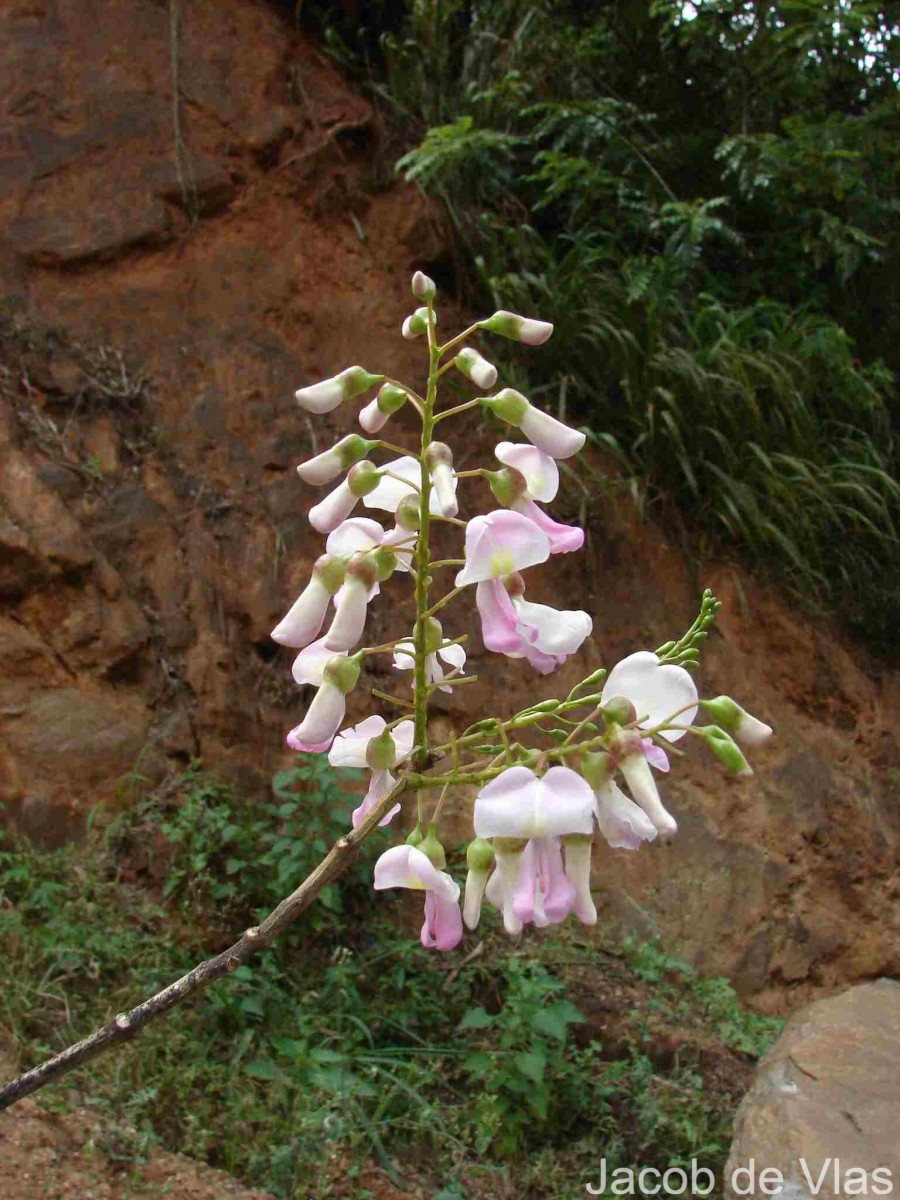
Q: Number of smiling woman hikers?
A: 0